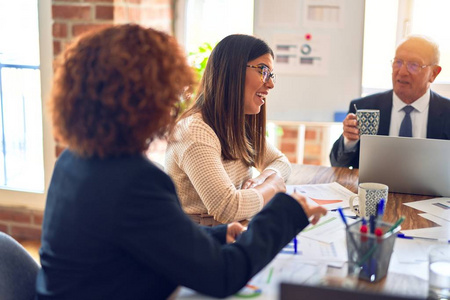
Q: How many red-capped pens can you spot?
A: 2